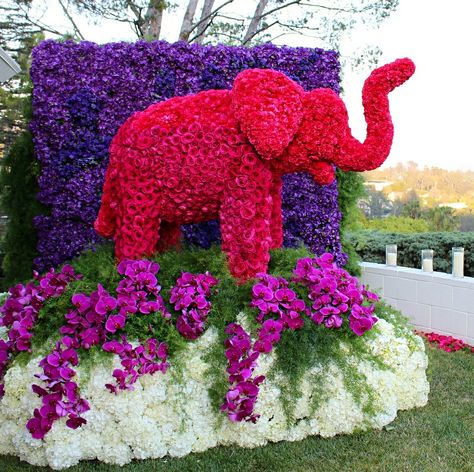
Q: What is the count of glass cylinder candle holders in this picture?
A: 3